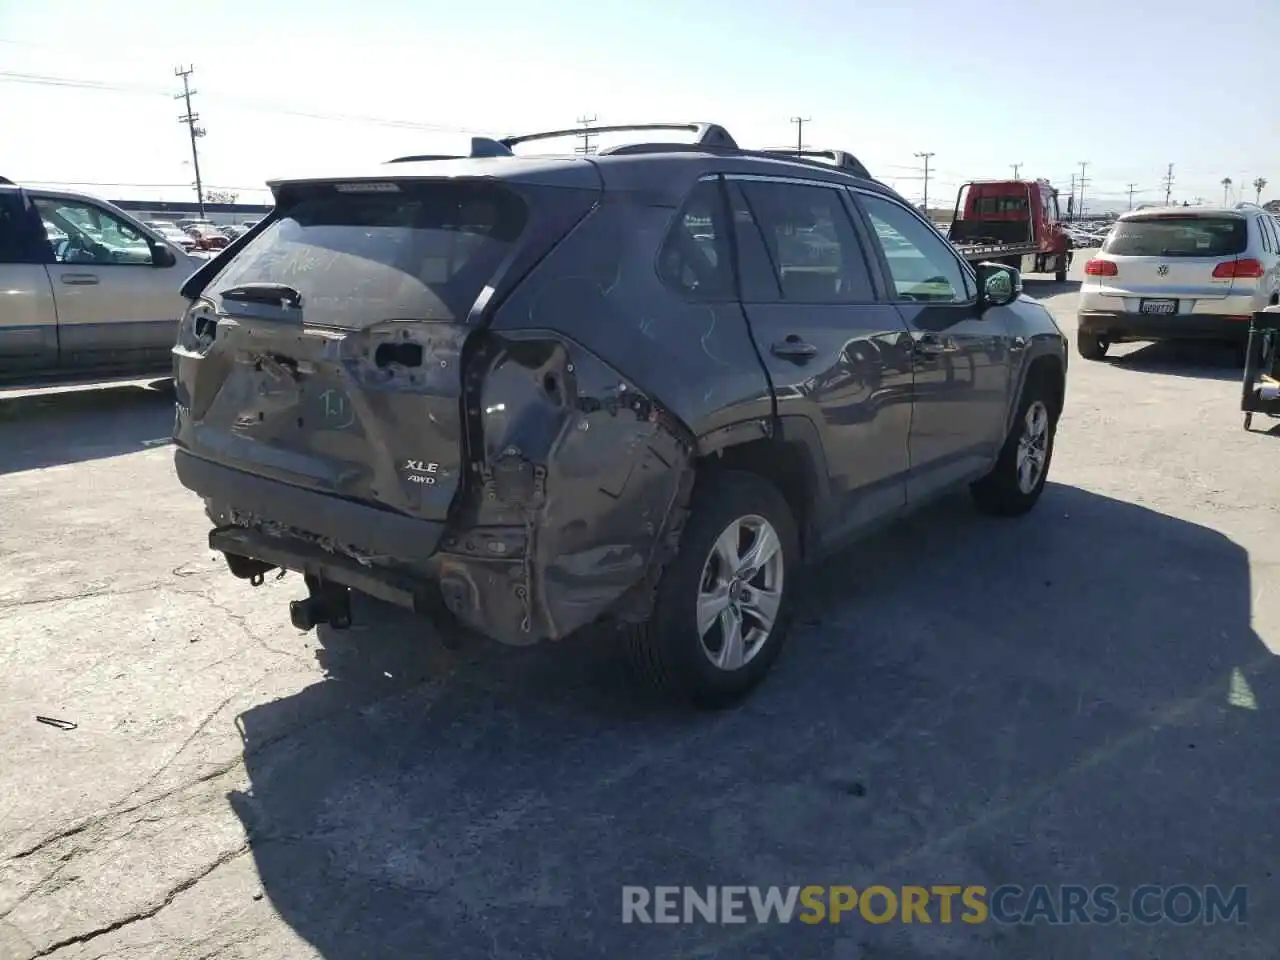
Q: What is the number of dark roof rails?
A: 2